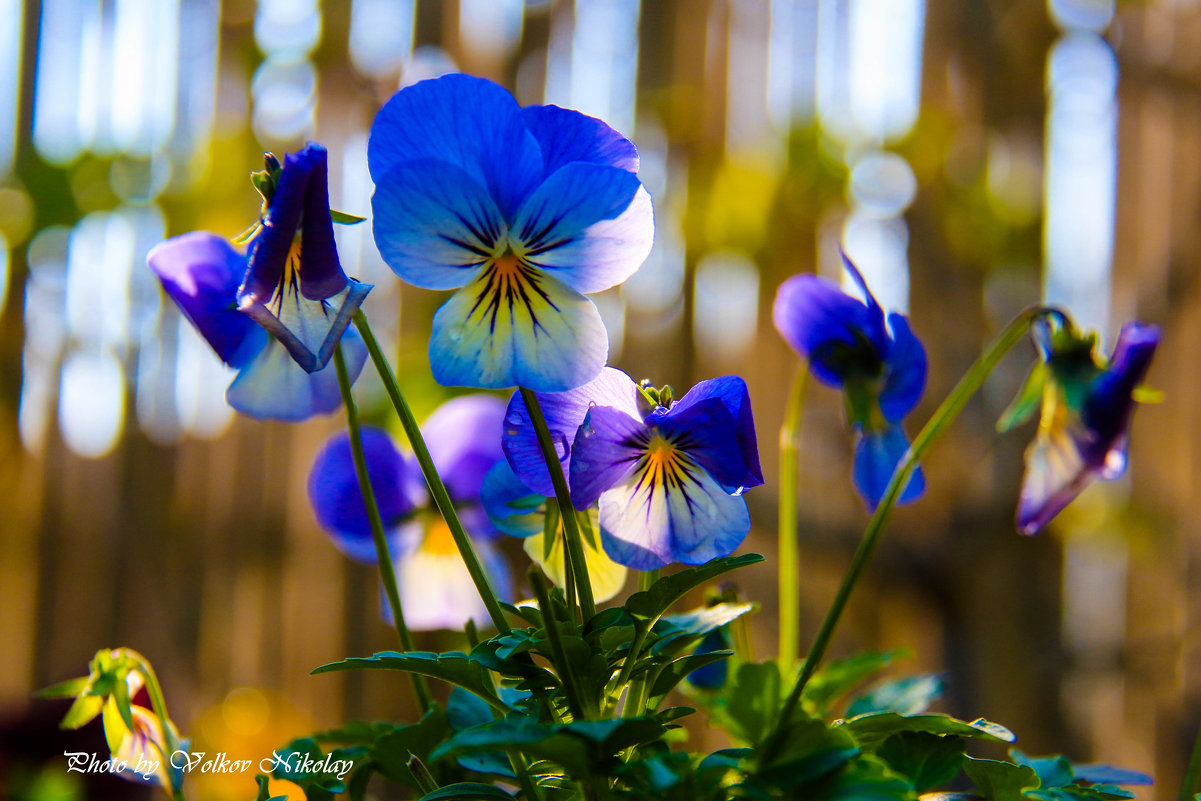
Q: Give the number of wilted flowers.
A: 3